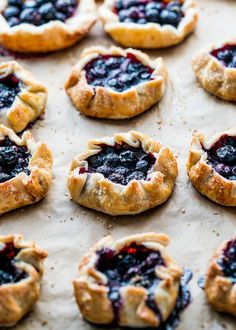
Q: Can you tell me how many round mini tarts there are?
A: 11